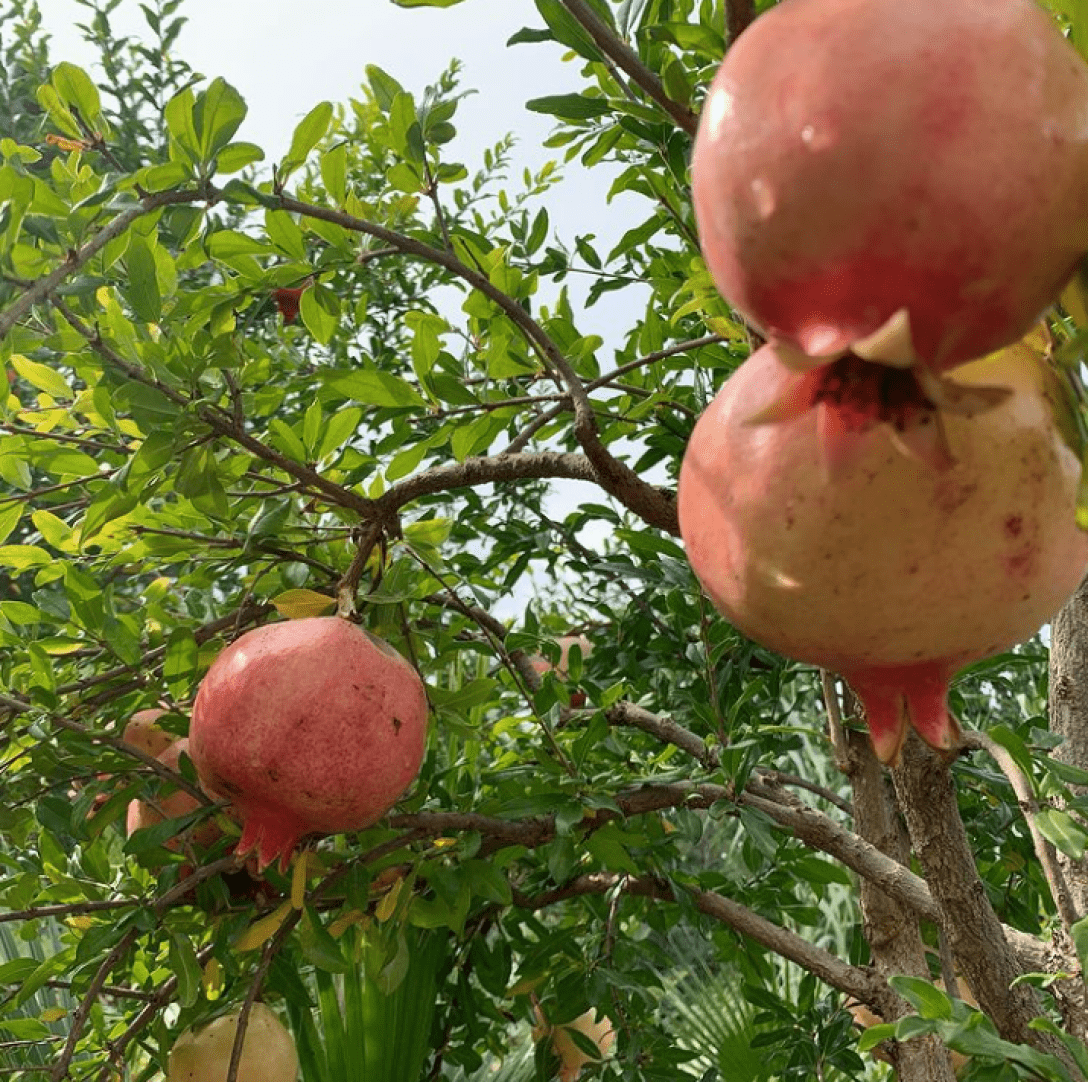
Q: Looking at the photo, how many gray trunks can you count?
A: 3